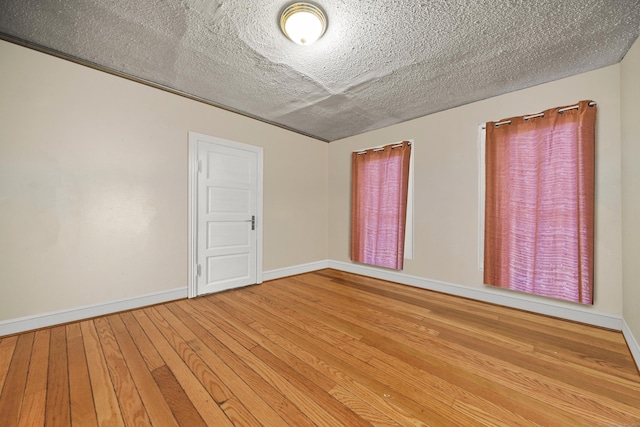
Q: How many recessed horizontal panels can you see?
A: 4